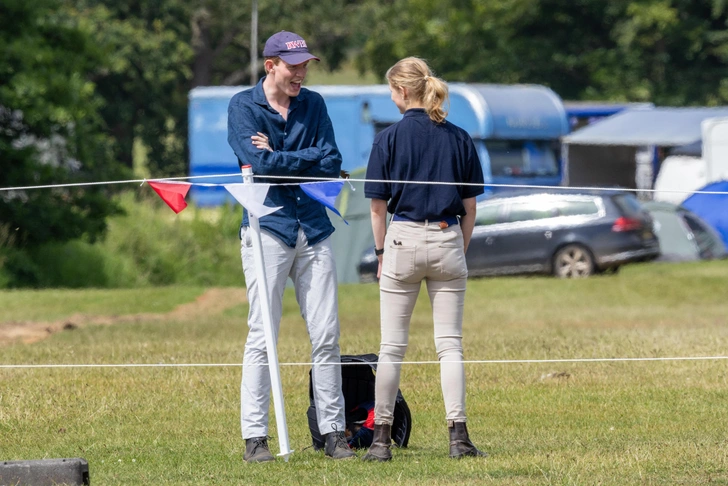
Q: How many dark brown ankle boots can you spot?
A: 2